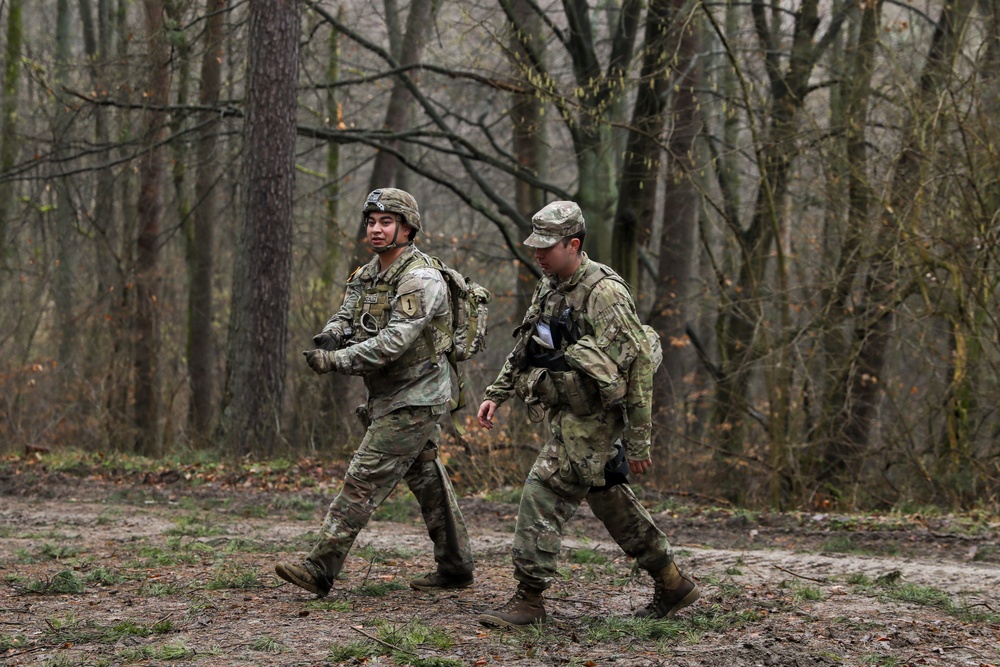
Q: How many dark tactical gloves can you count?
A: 2